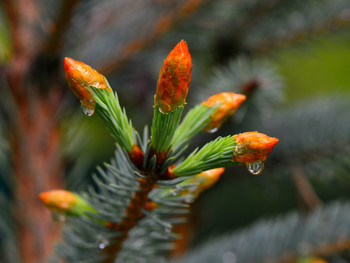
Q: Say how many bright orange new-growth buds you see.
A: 6